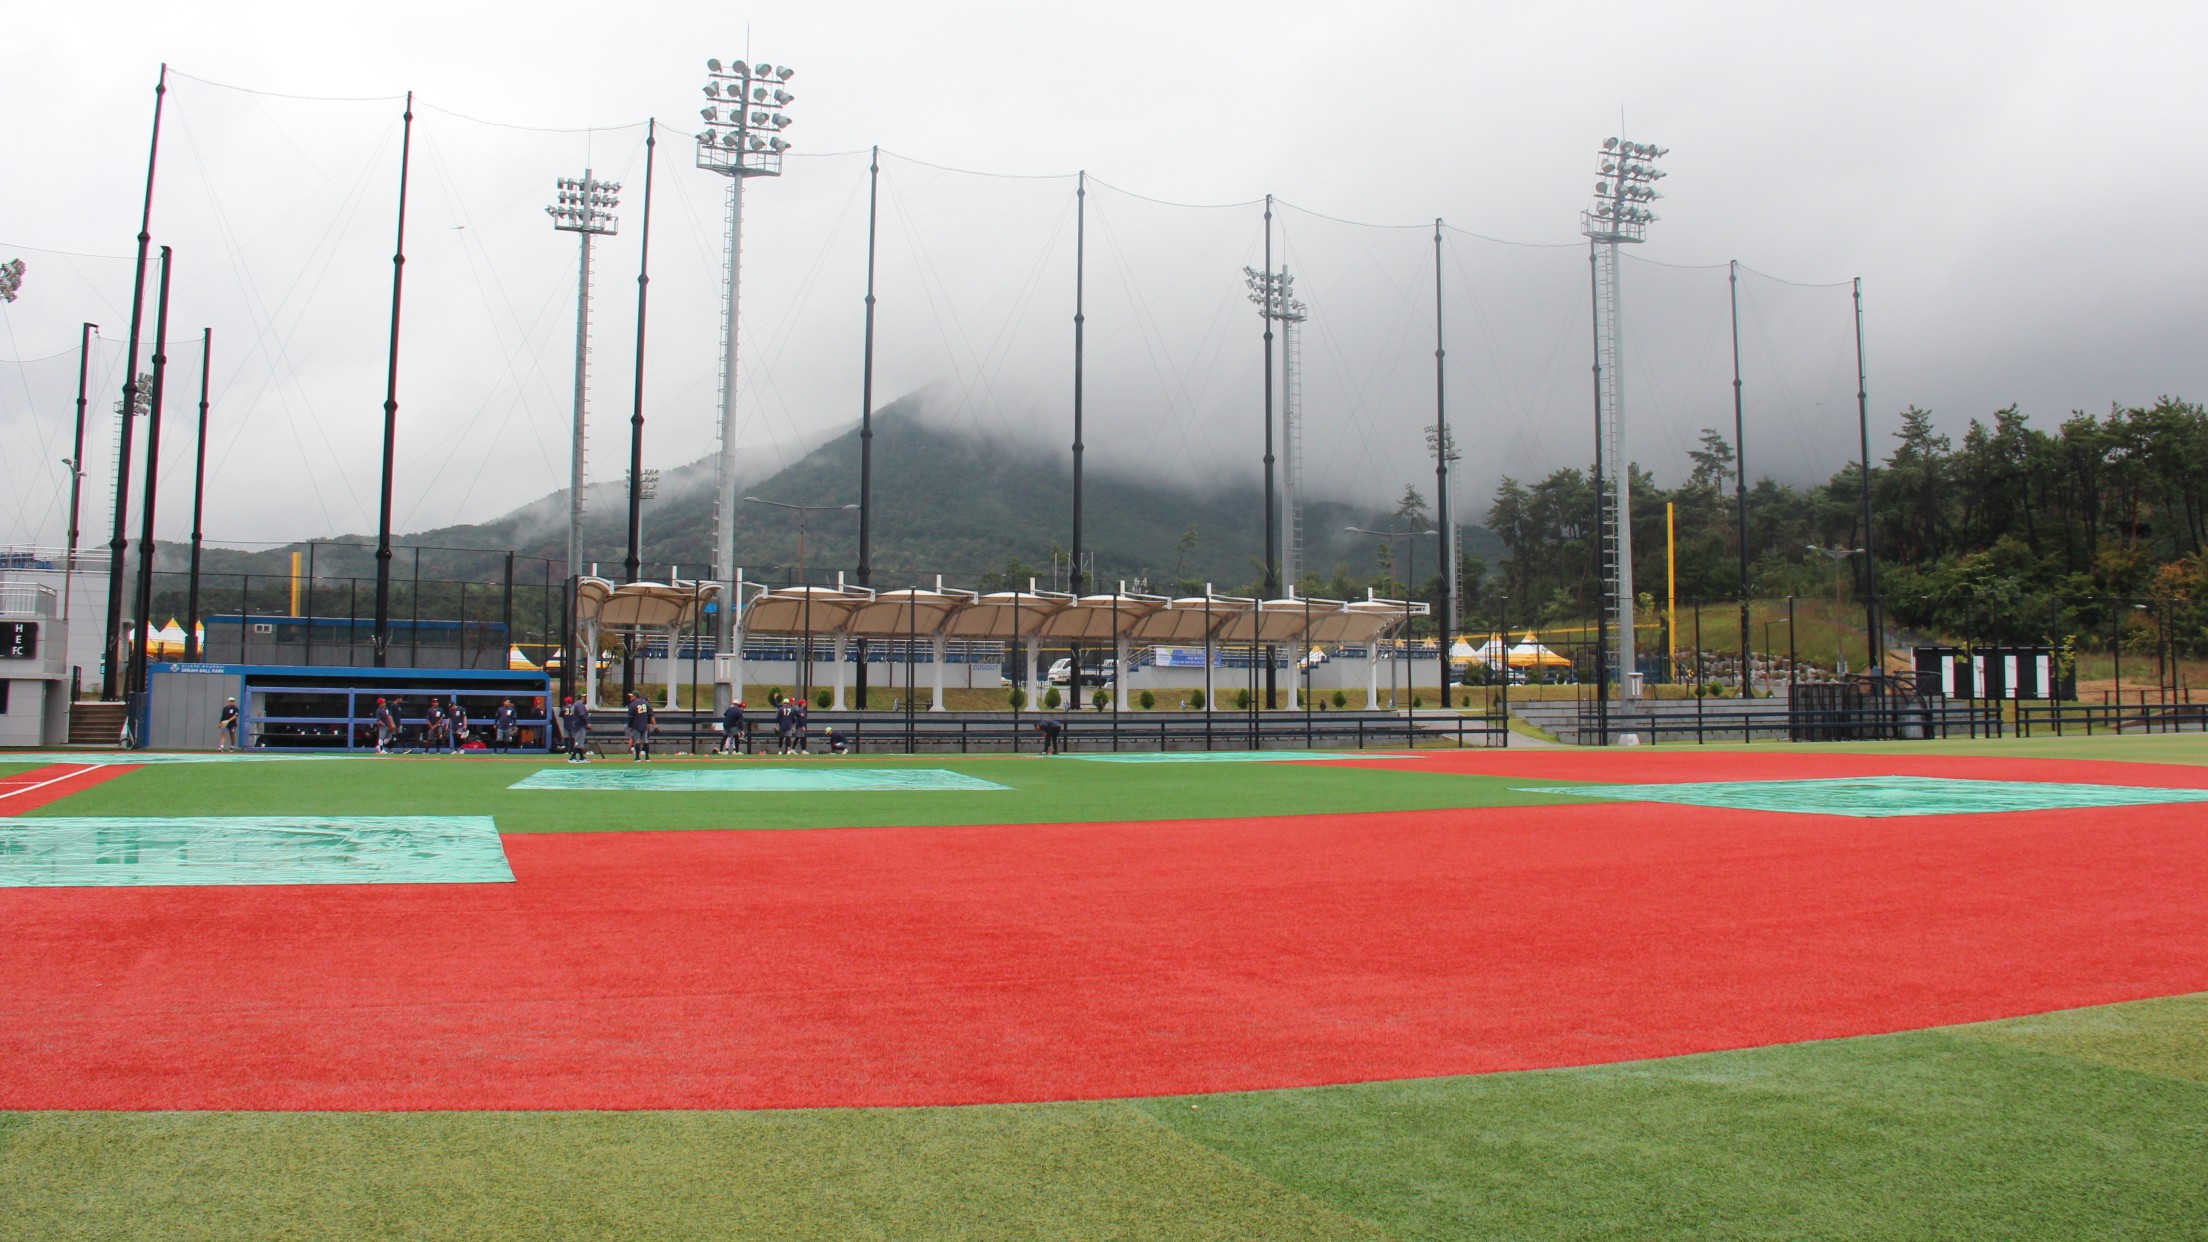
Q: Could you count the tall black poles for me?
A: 13